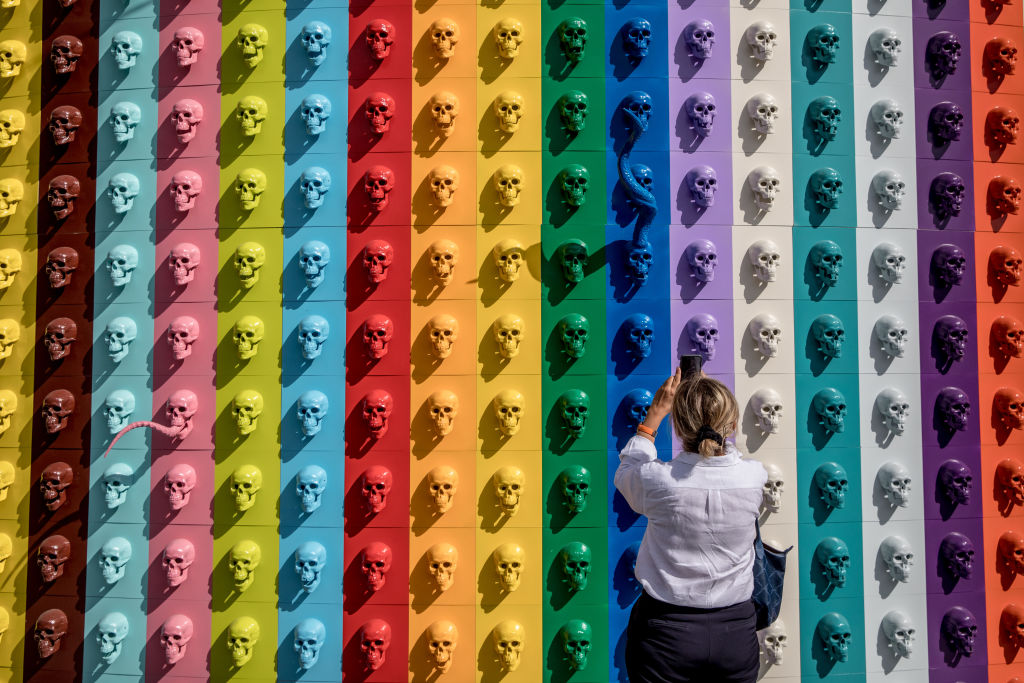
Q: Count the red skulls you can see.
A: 9